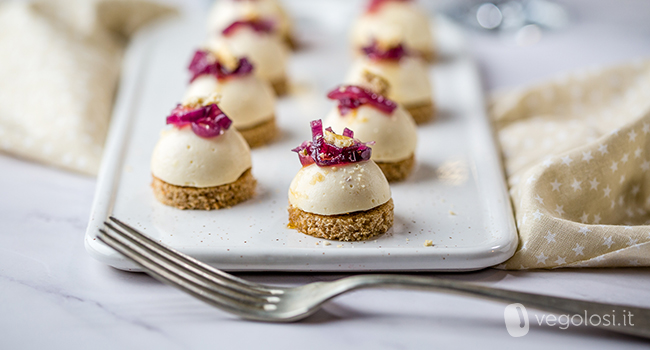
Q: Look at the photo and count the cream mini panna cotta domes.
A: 8